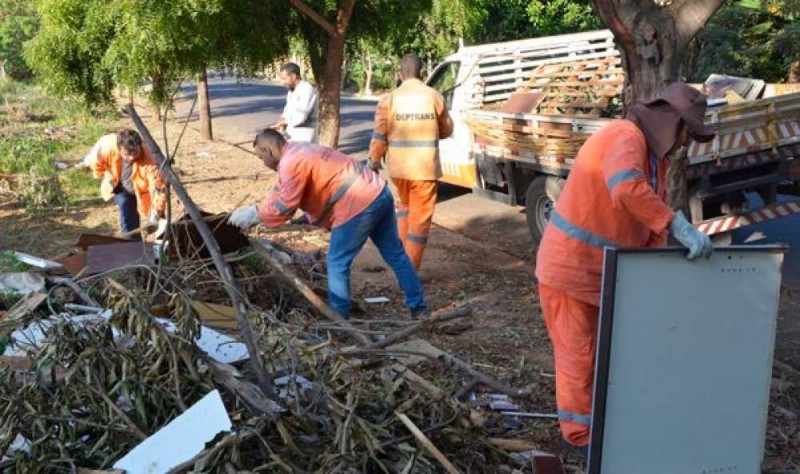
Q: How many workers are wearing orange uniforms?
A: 4